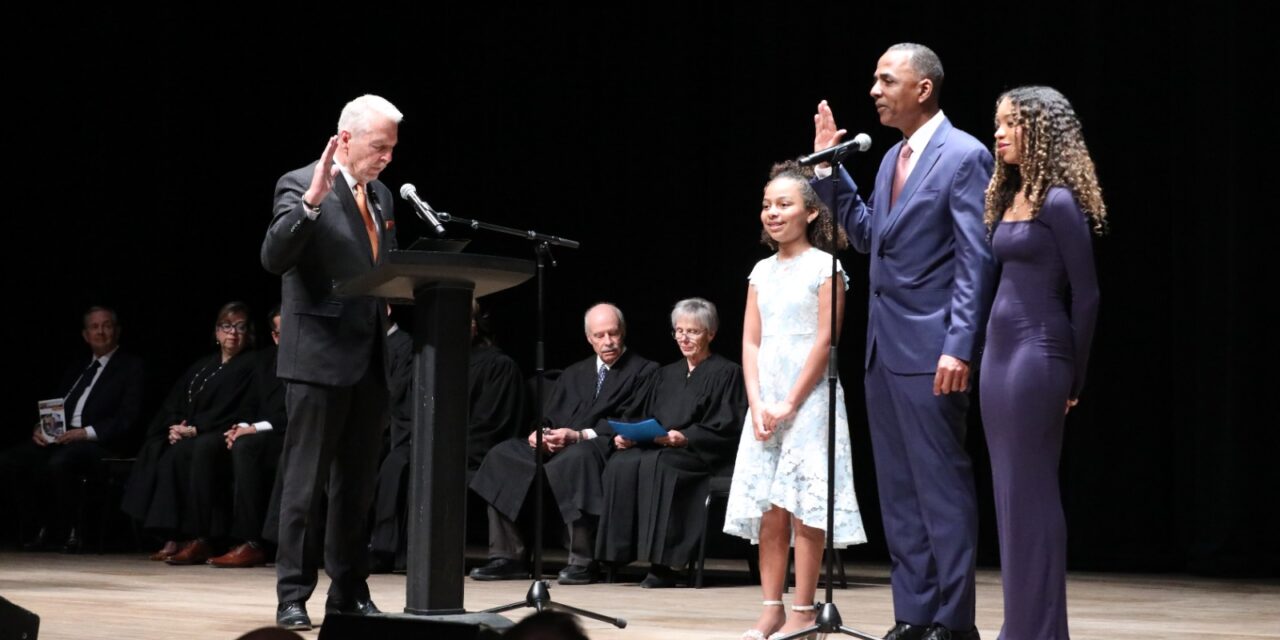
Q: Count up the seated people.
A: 7